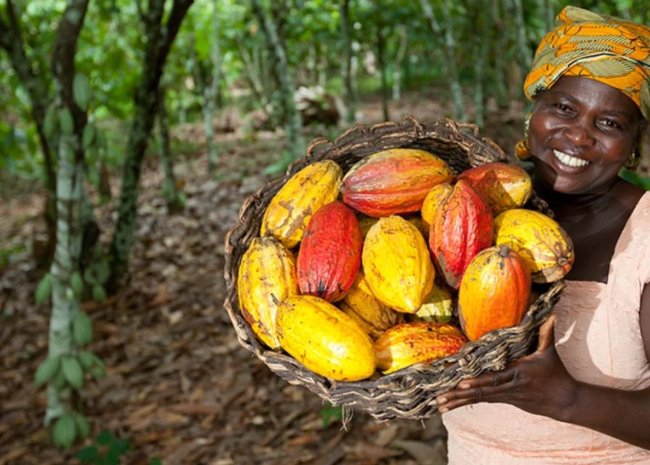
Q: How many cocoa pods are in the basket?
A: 14